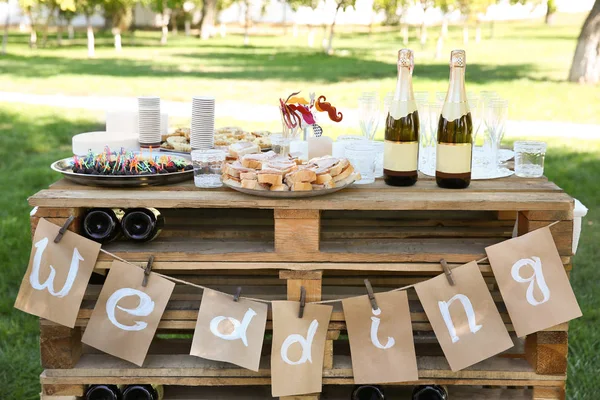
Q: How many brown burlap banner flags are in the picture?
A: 7